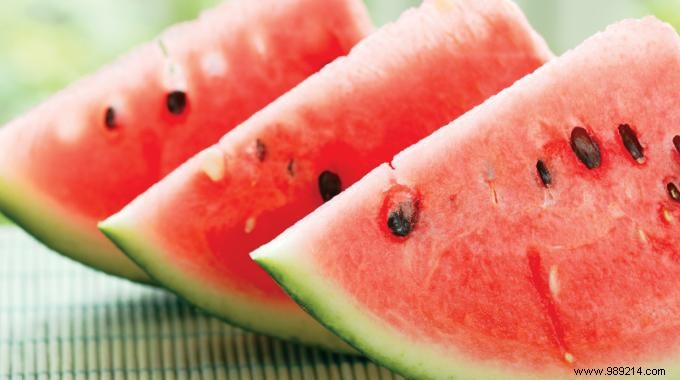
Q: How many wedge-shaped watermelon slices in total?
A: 3